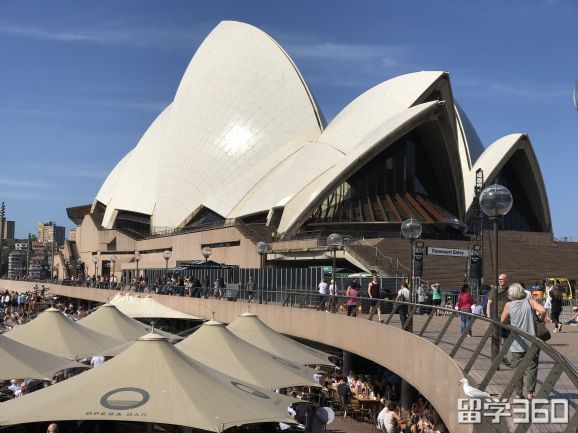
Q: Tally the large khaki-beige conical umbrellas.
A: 6